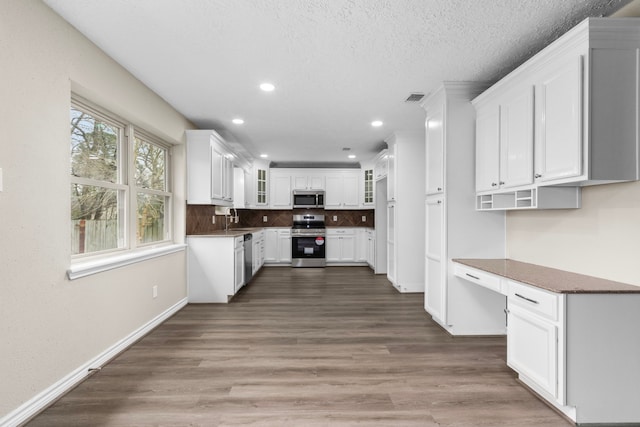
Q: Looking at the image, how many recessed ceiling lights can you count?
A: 5